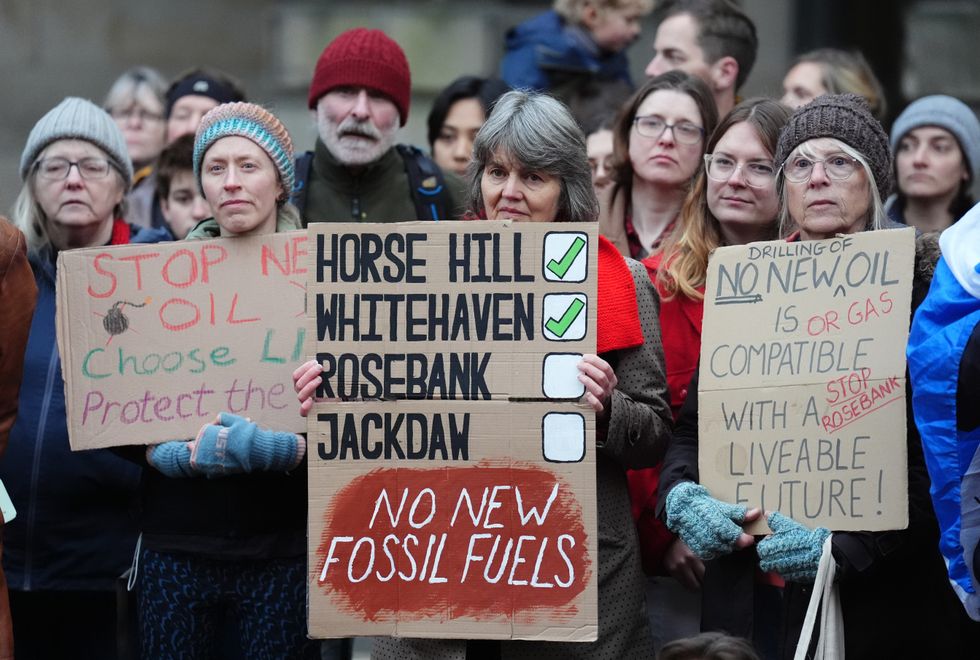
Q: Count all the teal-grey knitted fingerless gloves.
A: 2